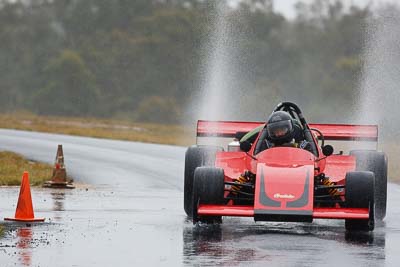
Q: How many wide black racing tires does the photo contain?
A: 4